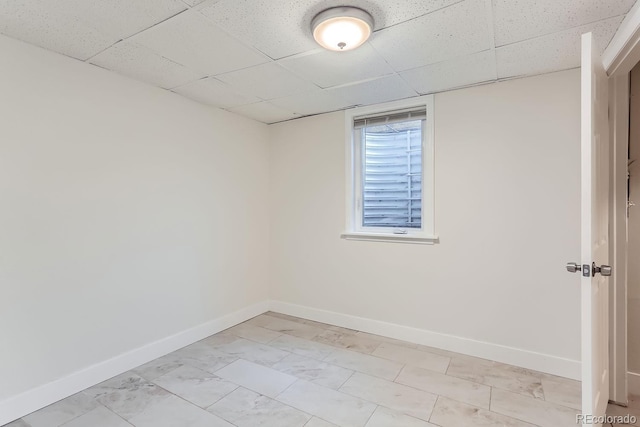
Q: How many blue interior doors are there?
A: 0